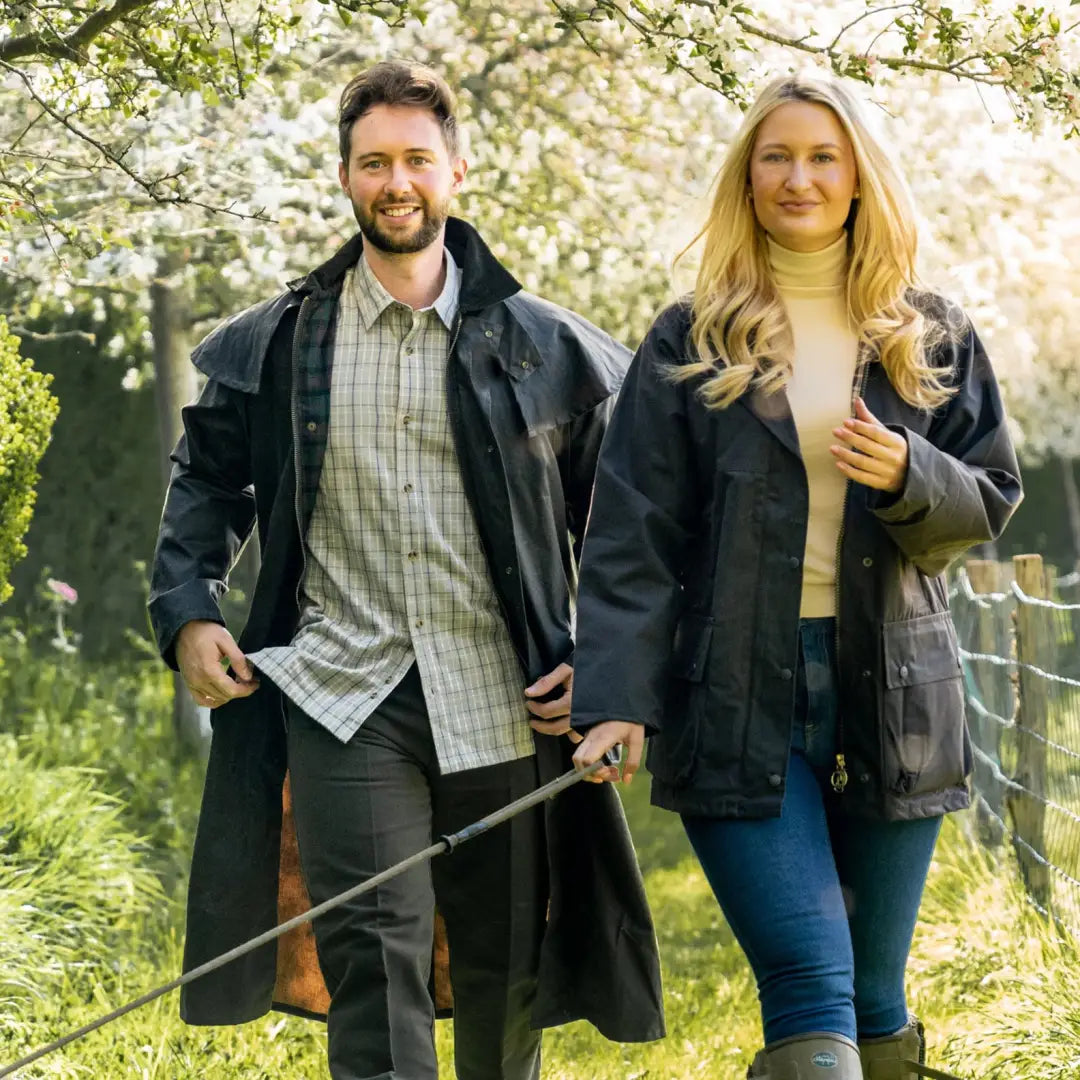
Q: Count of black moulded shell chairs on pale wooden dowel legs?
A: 0